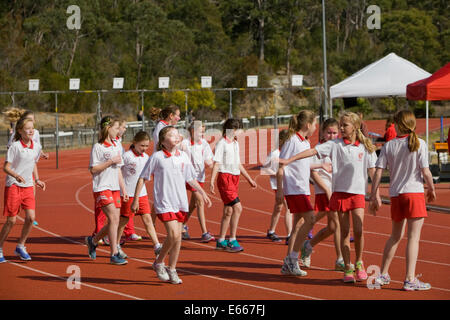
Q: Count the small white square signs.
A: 7